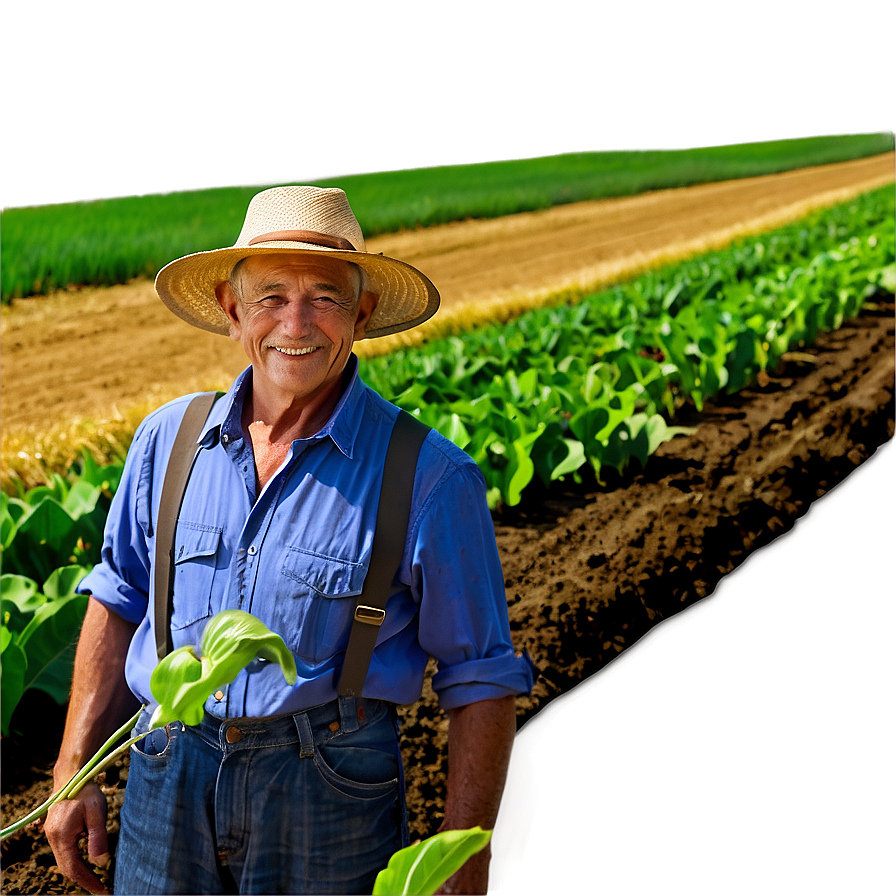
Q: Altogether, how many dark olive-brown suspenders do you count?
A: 2